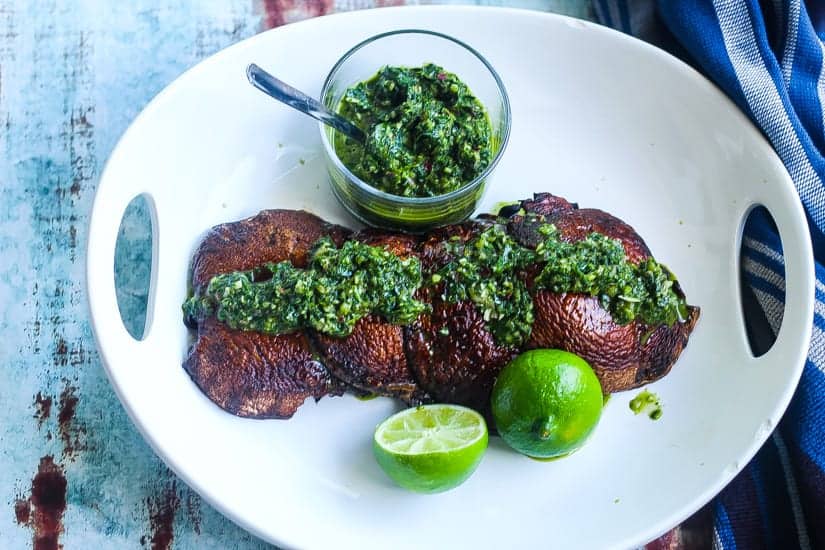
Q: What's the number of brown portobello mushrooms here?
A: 4